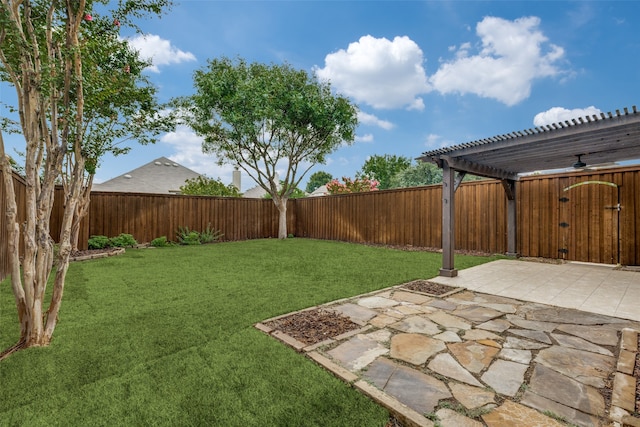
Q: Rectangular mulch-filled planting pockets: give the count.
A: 2